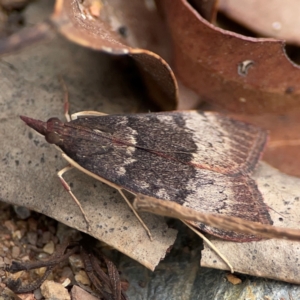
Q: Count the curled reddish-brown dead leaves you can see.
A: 2